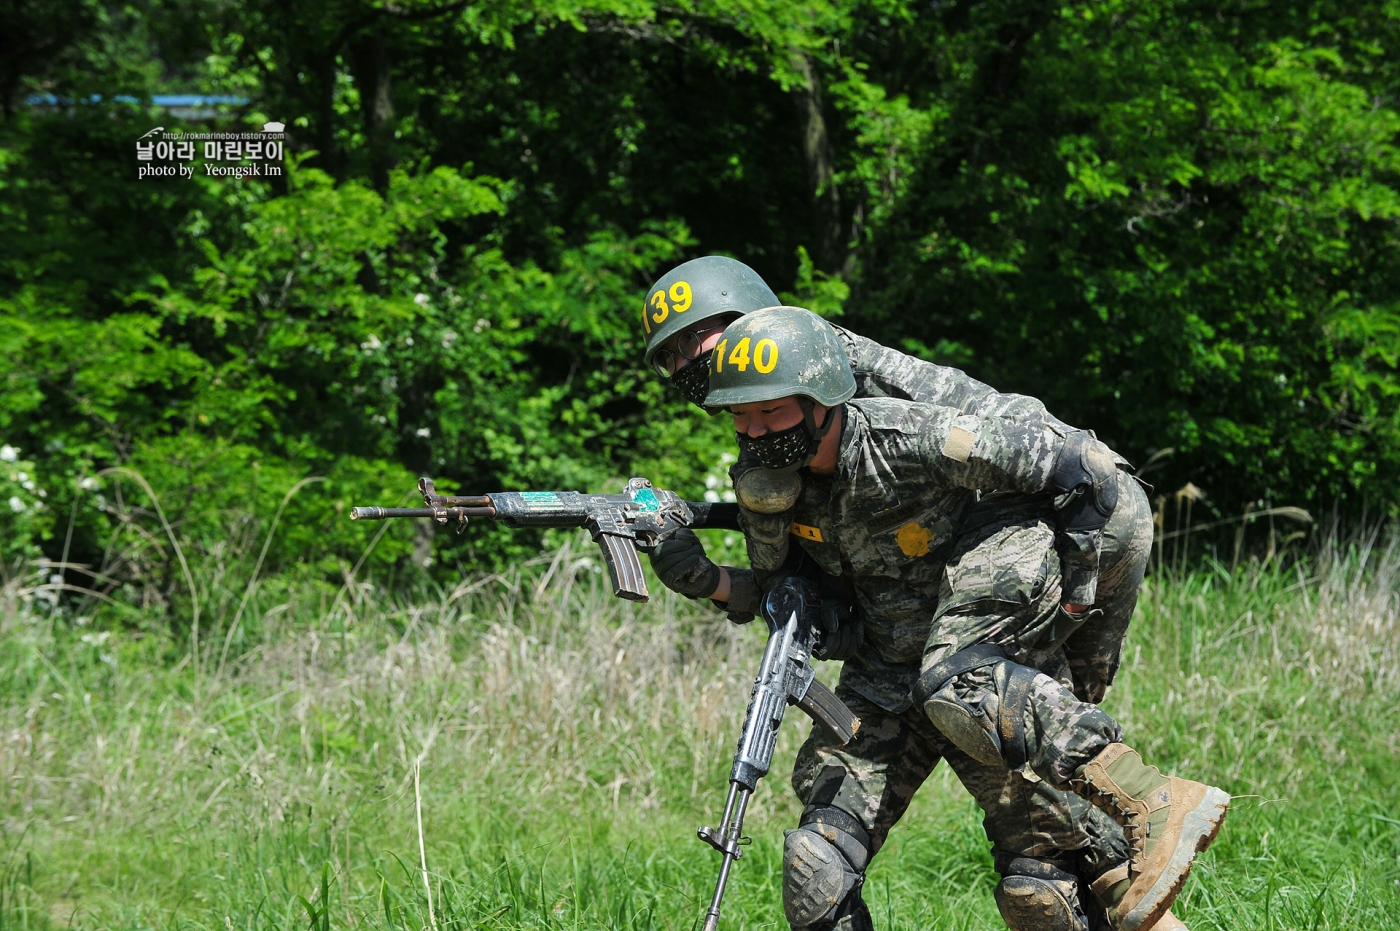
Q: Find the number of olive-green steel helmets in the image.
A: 2